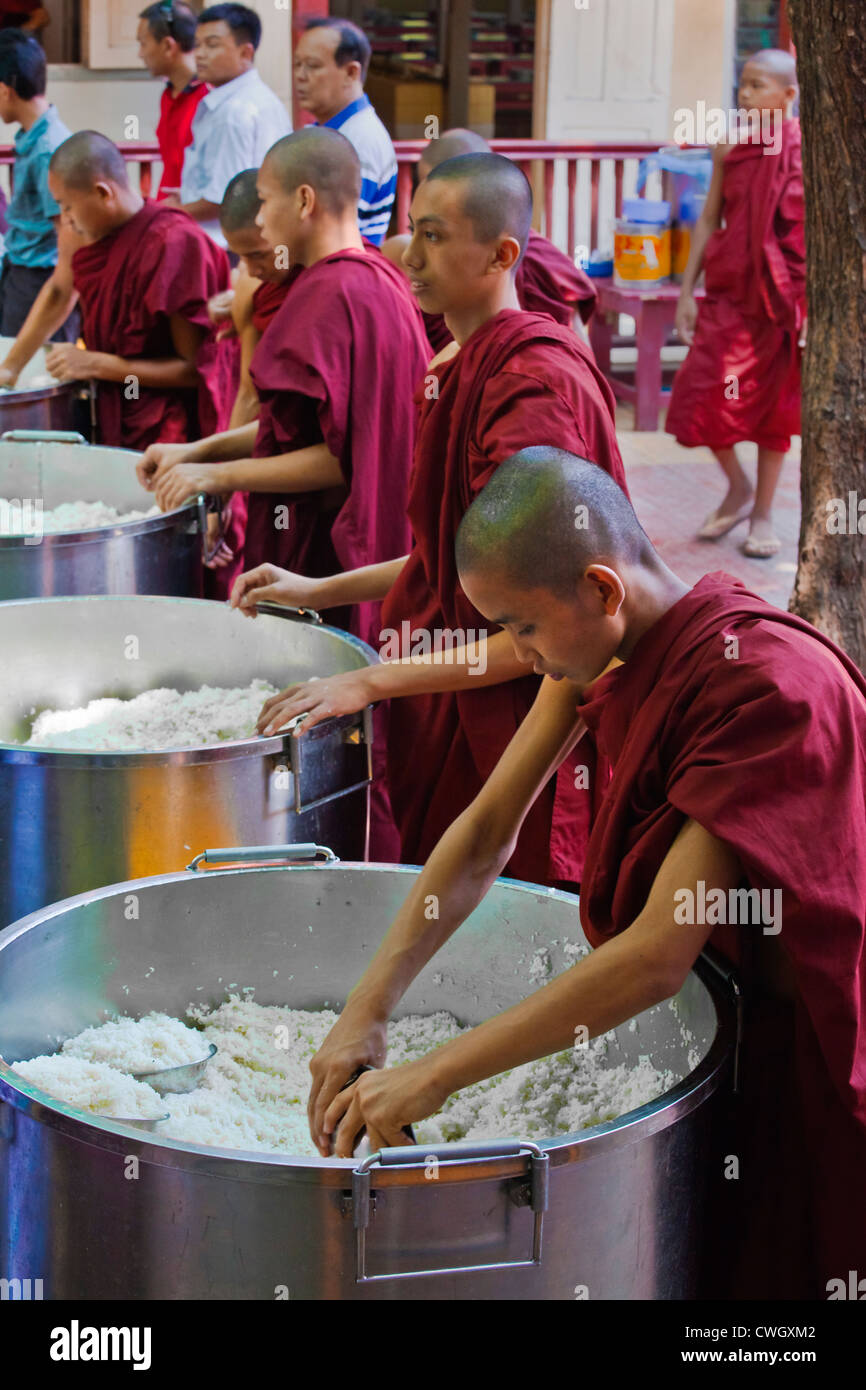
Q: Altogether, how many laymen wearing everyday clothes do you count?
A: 4